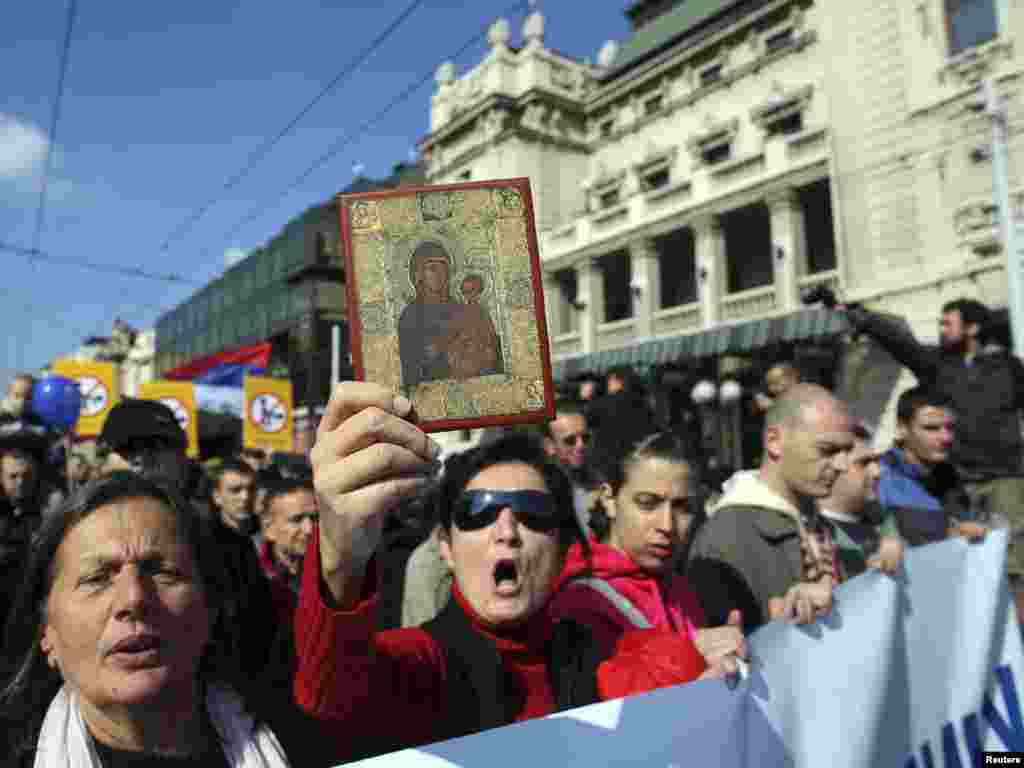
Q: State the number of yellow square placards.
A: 3